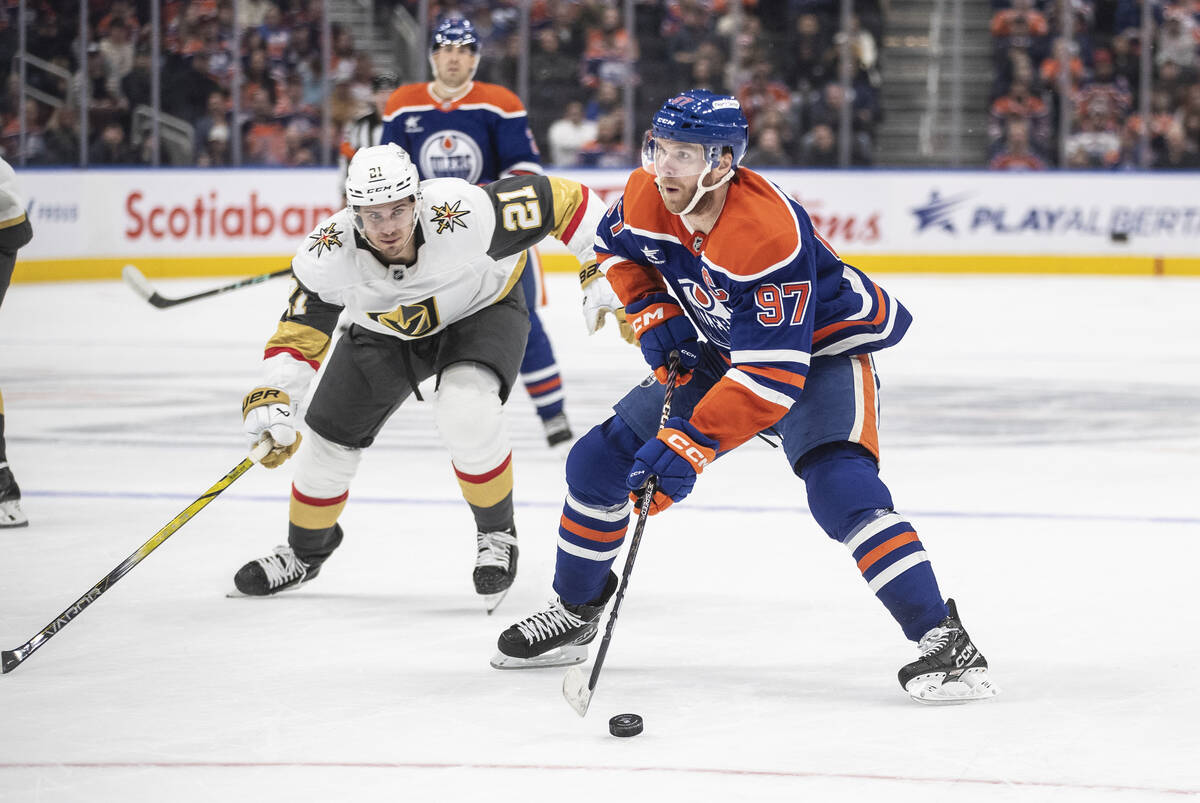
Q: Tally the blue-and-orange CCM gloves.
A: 2